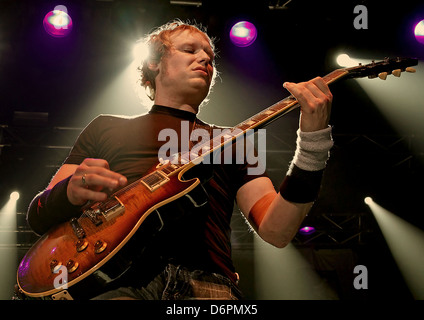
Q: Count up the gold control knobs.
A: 4